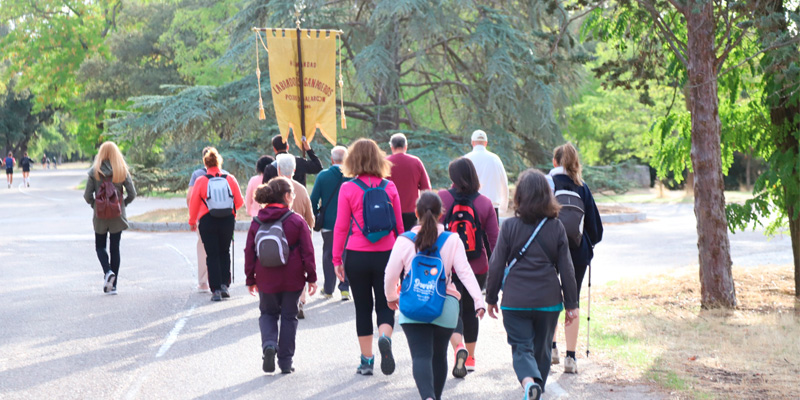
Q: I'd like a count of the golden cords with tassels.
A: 2